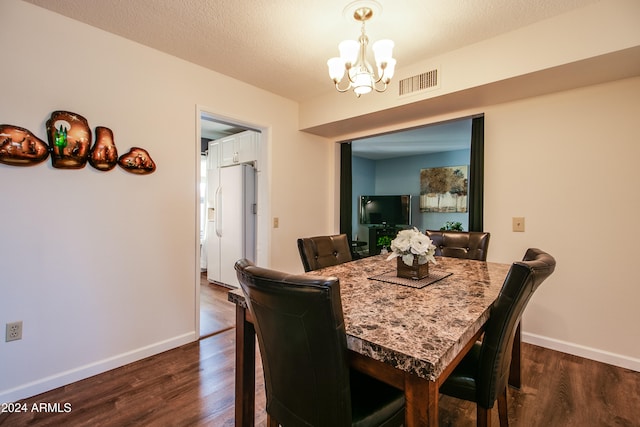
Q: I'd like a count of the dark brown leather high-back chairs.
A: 4